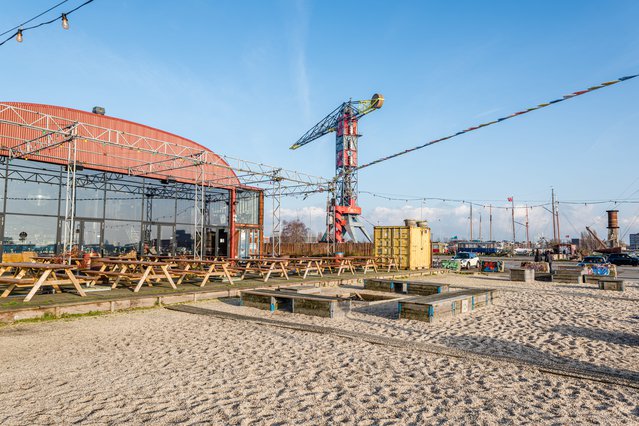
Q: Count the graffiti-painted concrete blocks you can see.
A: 4